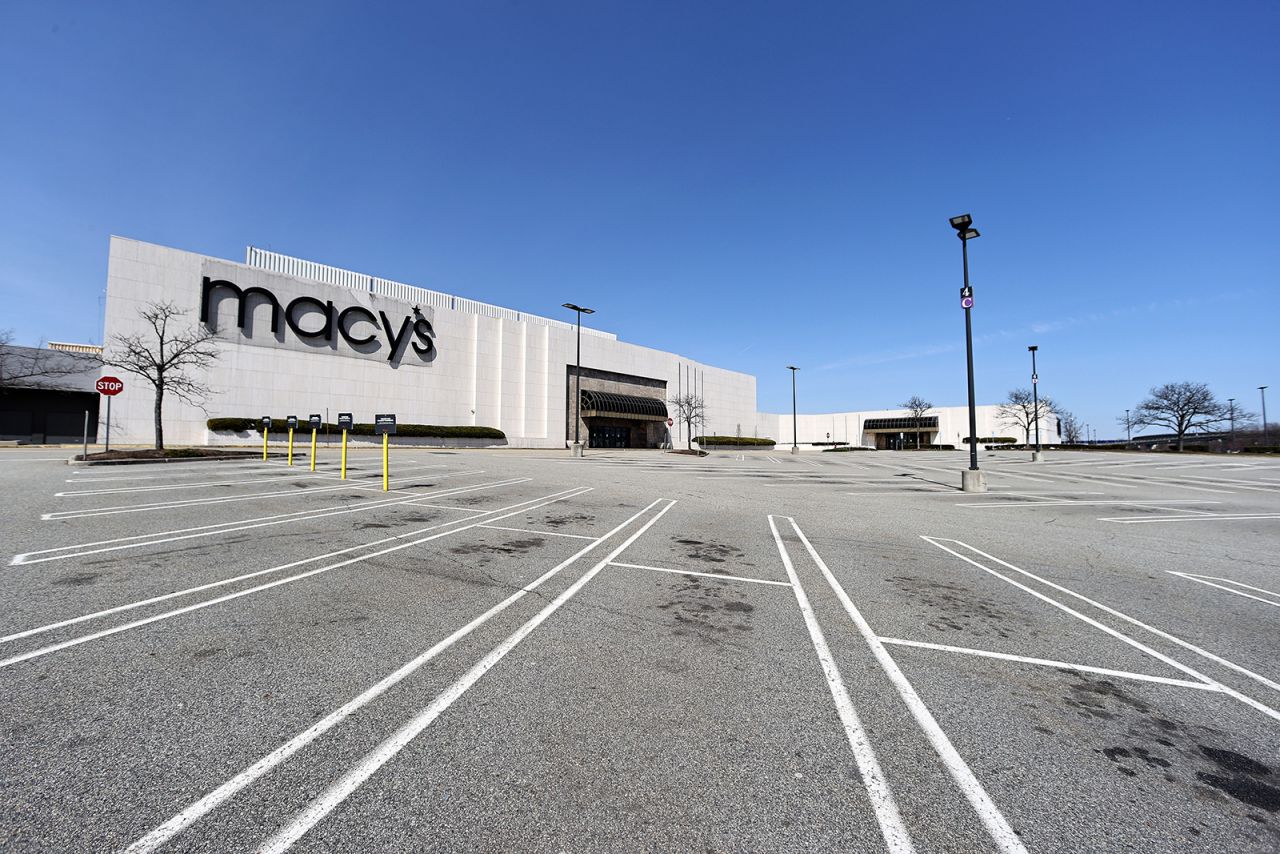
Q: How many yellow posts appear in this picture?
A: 5